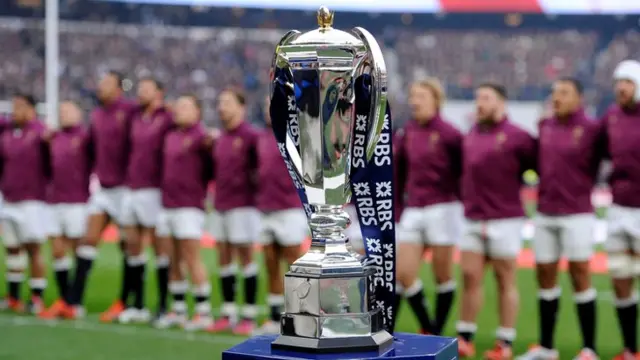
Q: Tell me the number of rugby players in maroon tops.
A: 11